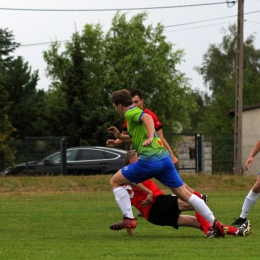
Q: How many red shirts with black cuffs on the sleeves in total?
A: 1